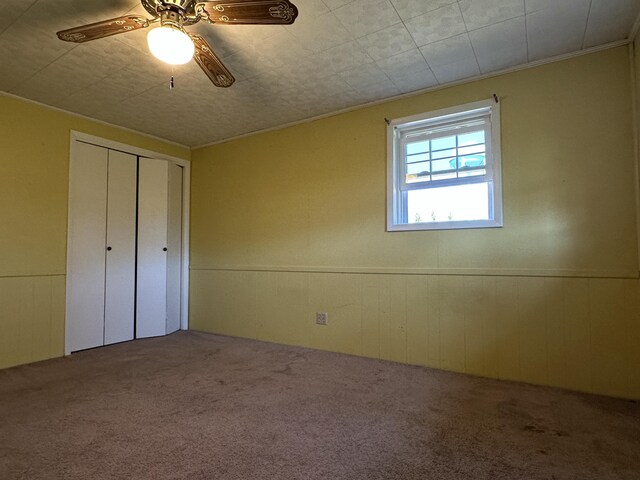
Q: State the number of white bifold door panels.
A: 4